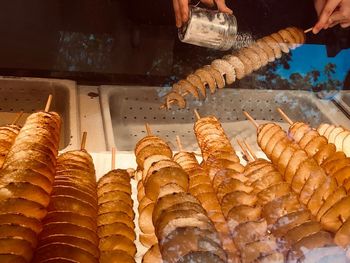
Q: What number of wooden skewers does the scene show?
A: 12